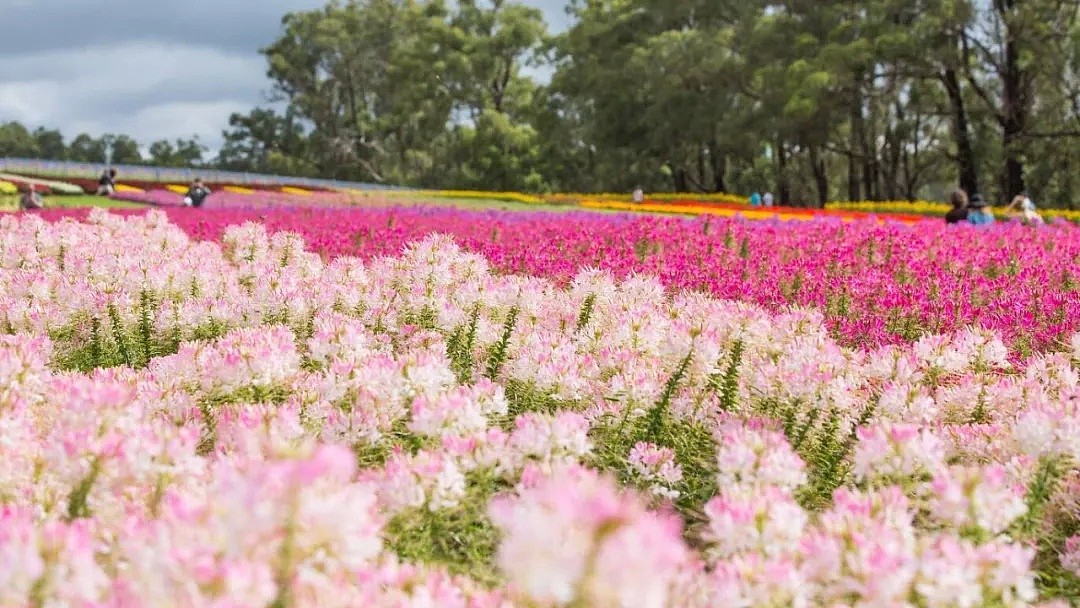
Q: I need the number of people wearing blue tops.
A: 2